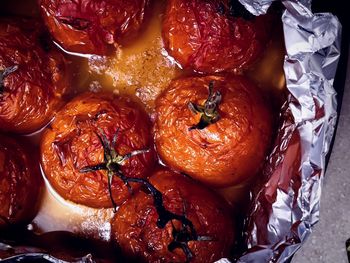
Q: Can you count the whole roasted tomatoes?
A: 7